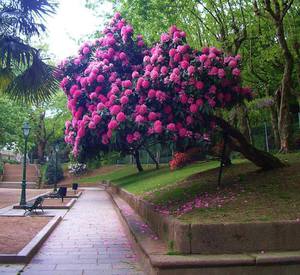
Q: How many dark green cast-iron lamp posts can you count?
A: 2